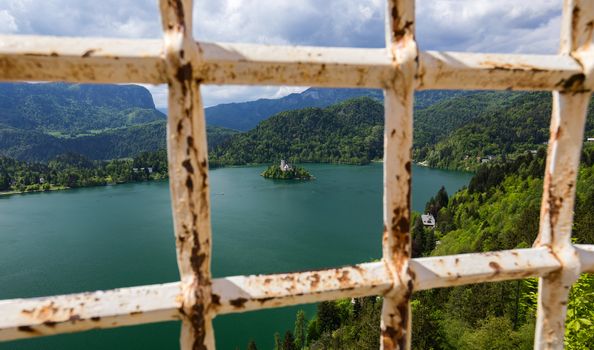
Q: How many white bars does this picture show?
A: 5